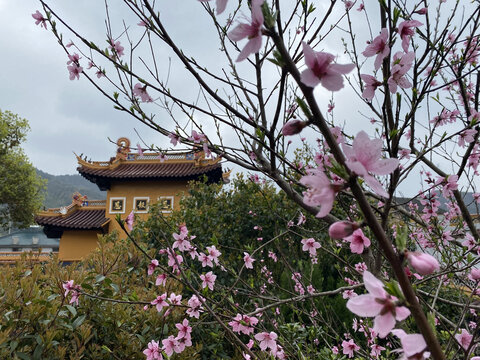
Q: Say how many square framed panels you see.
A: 3